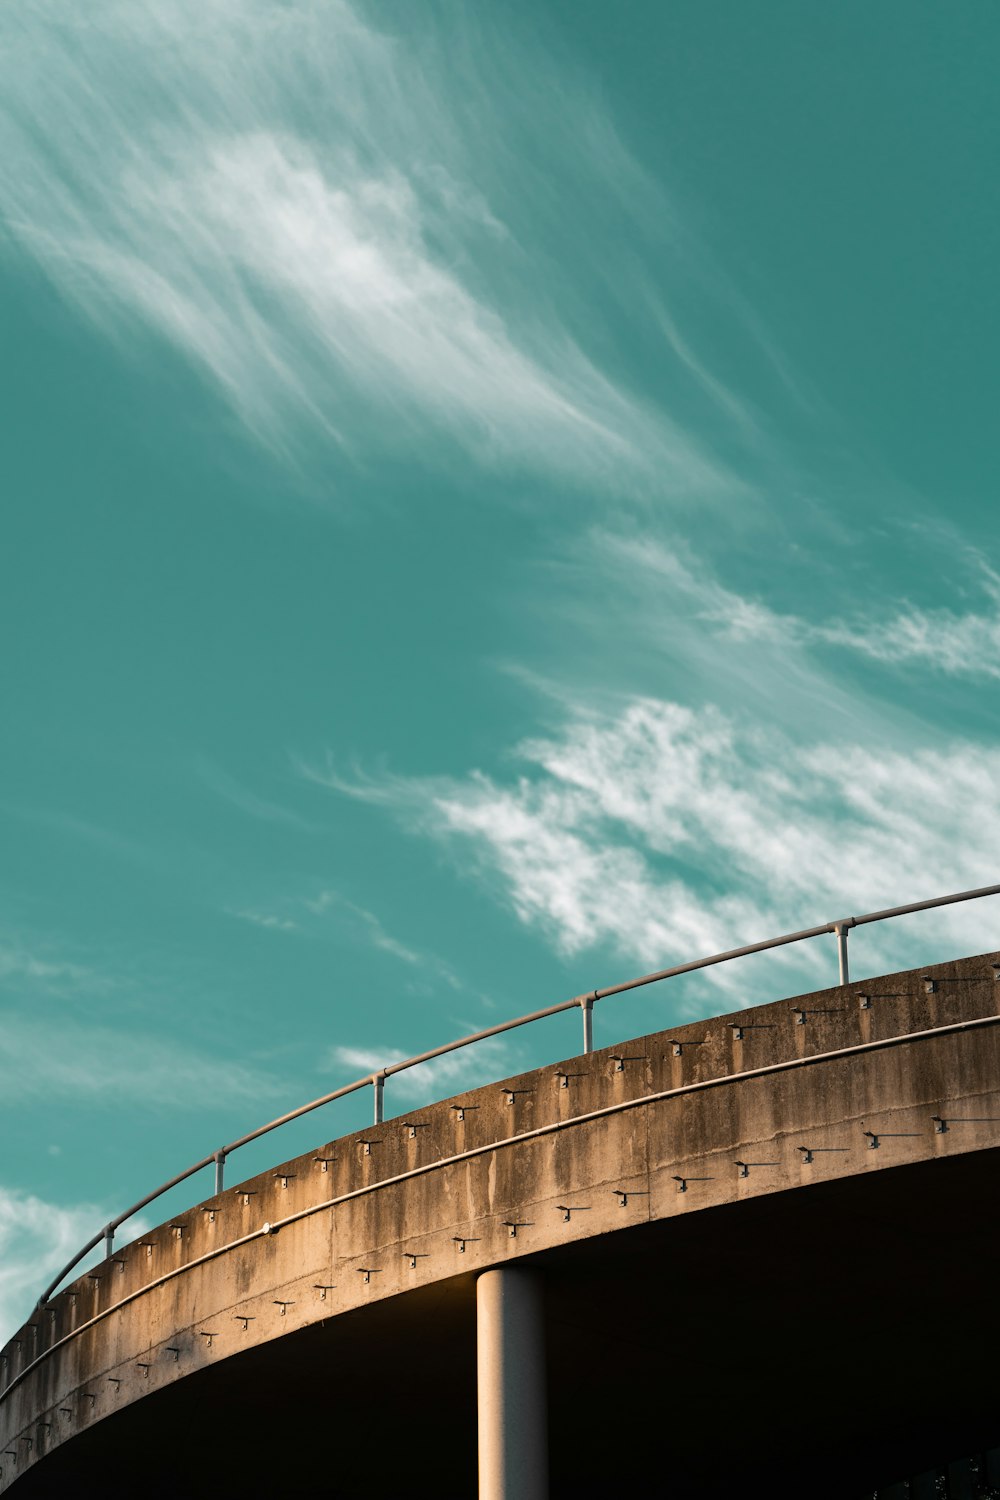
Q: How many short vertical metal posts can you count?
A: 5